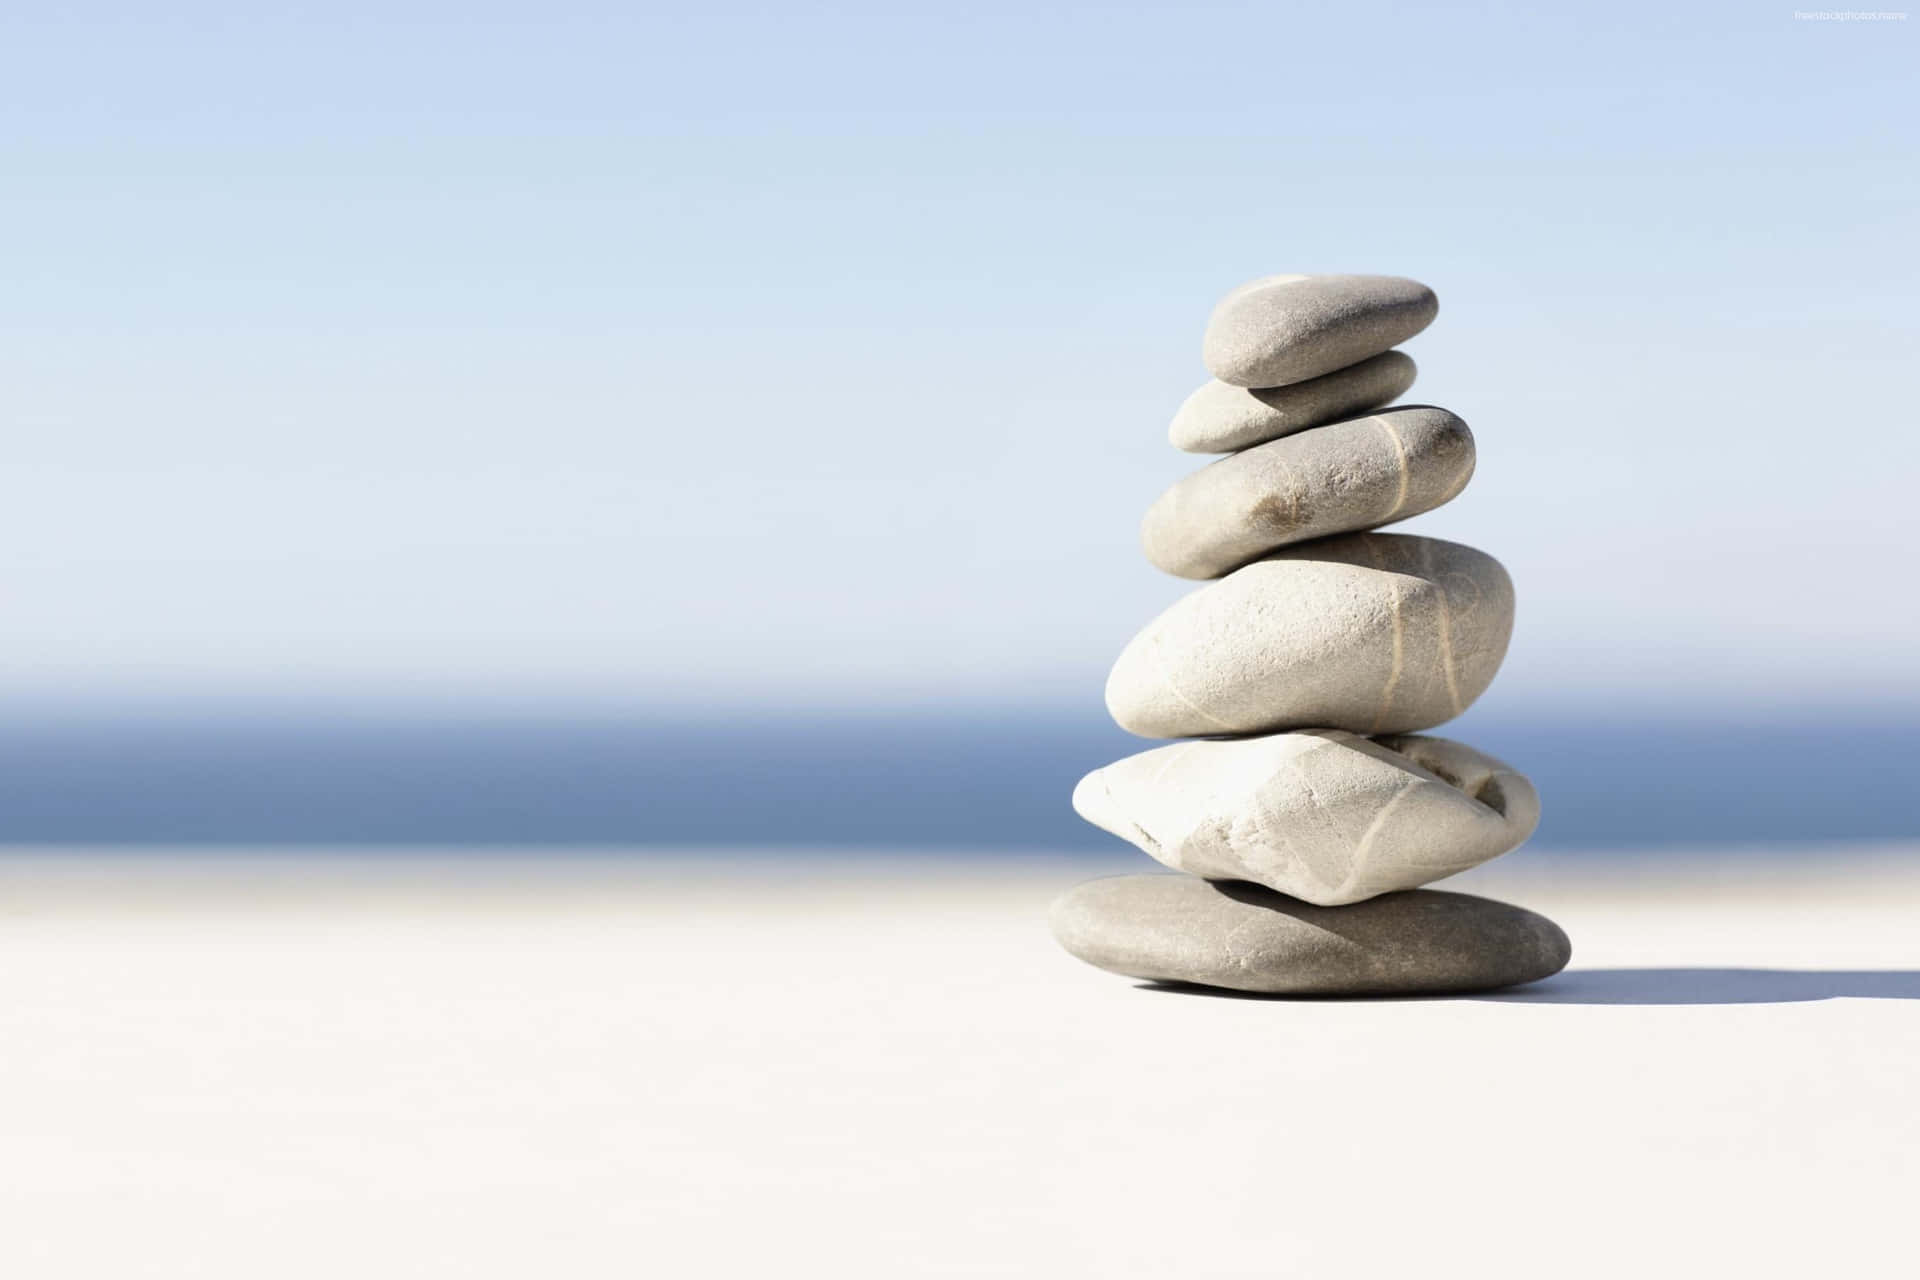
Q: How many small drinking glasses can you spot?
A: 0